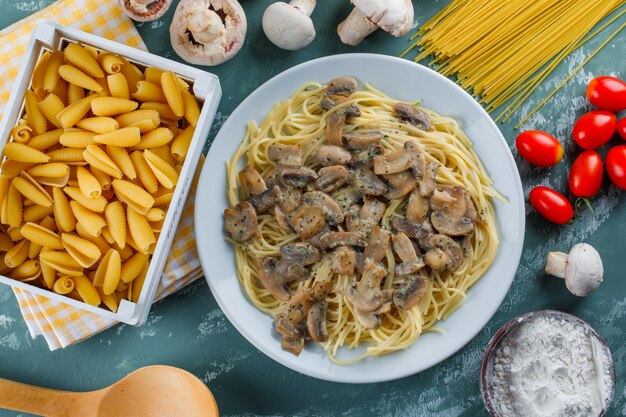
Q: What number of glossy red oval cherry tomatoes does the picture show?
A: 7